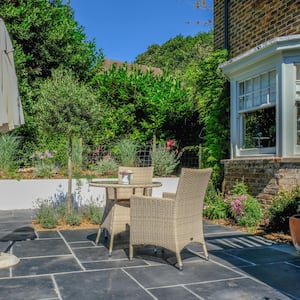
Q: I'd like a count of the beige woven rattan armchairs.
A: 2